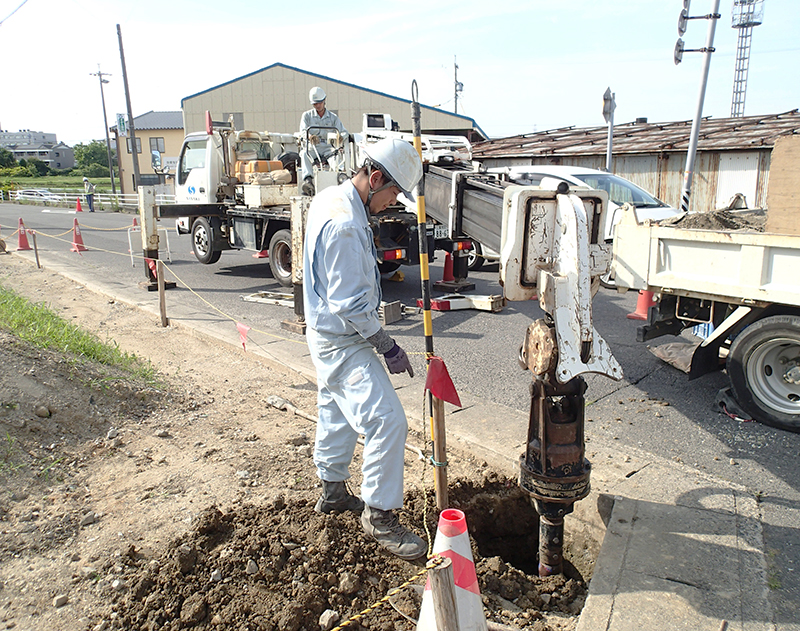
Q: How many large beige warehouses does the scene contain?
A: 1